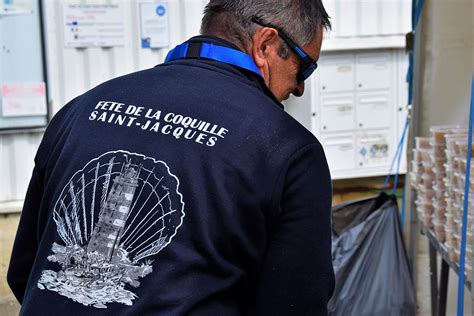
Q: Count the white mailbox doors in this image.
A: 6